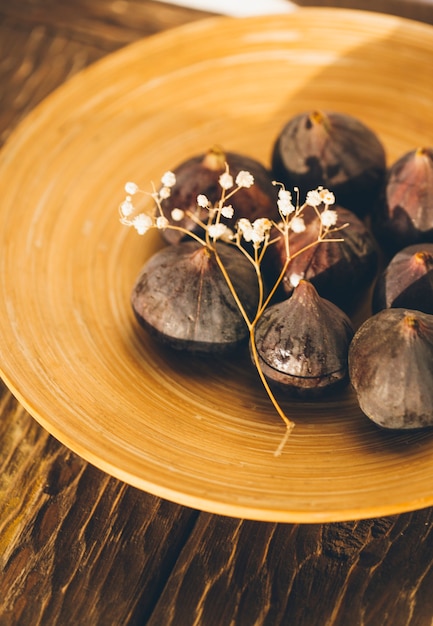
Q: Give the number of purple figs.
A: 8